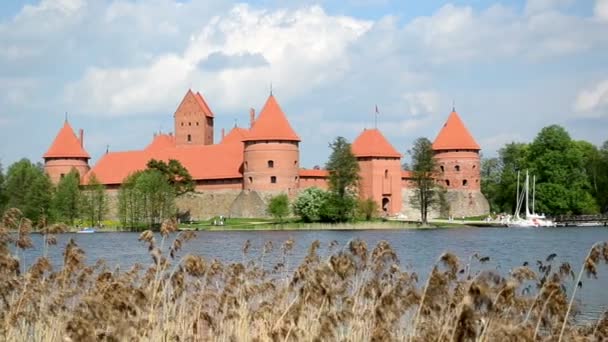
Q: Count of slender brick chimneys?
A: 3